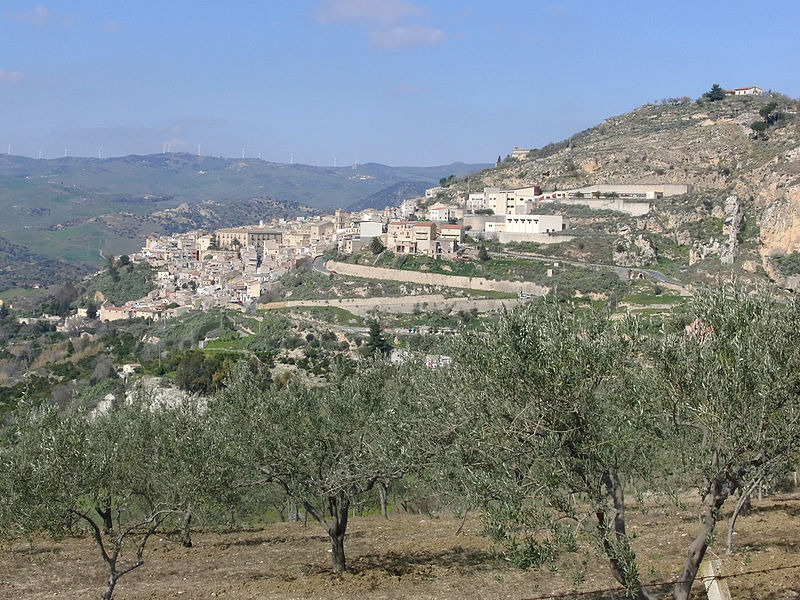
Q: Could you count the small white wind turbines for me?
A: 12